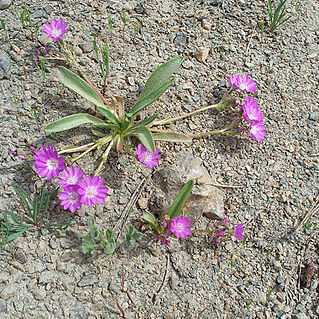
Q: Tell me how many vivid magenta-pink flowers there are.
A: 11